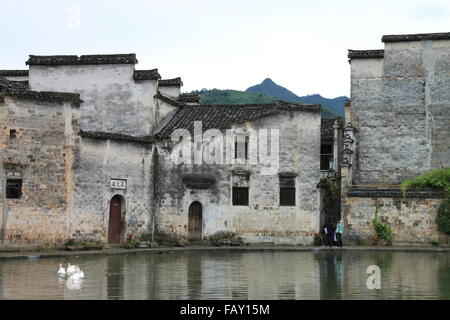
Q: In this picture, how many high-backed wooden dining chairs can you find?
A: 0